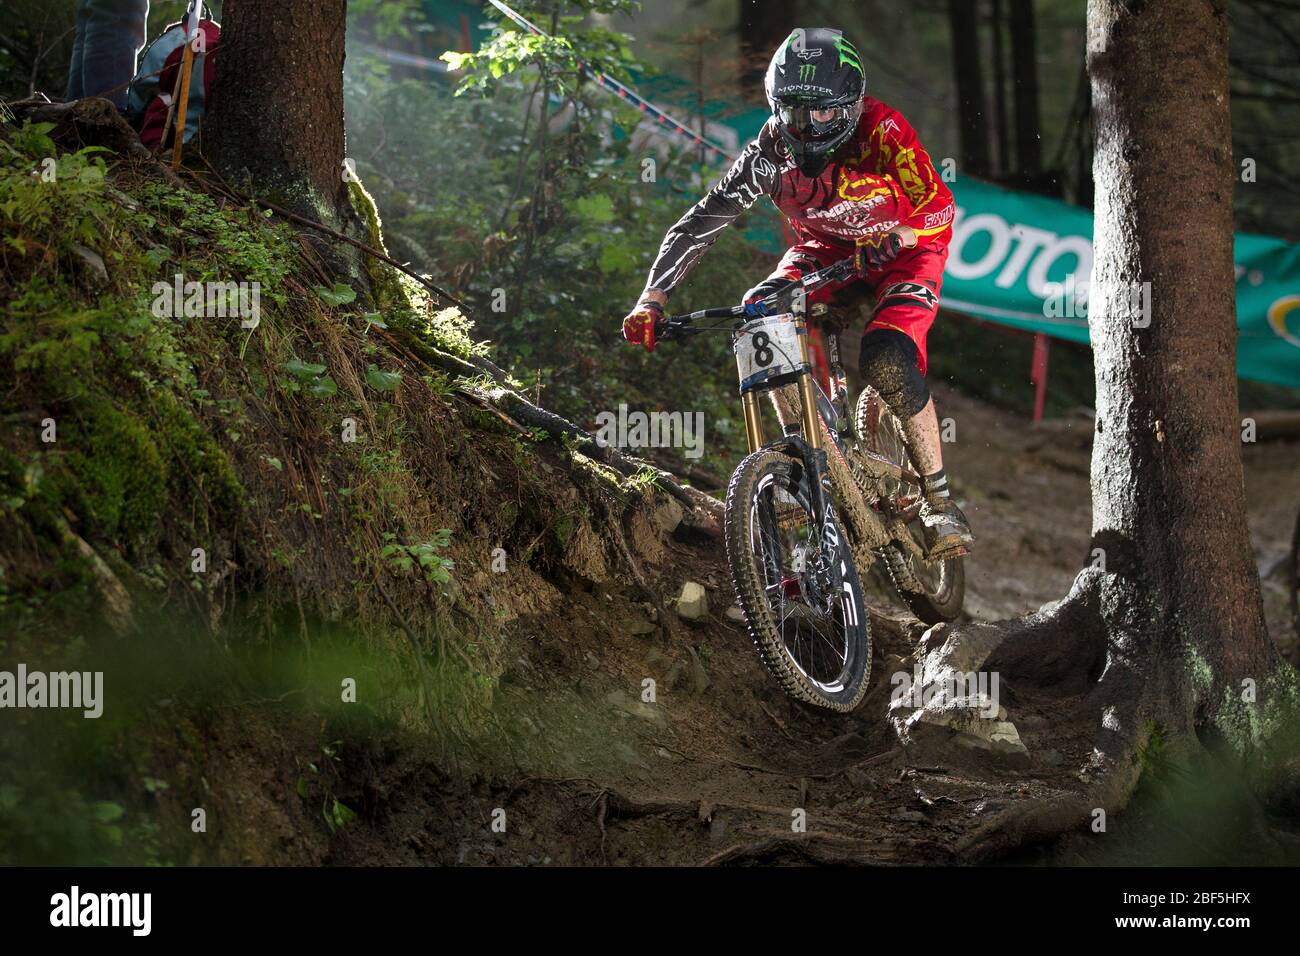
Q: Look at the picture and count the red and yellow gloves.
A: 2